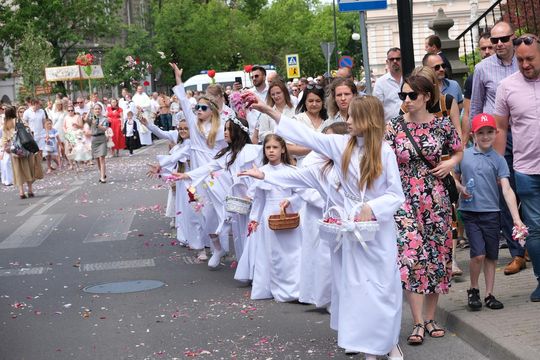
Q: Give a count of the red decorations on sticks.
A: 3